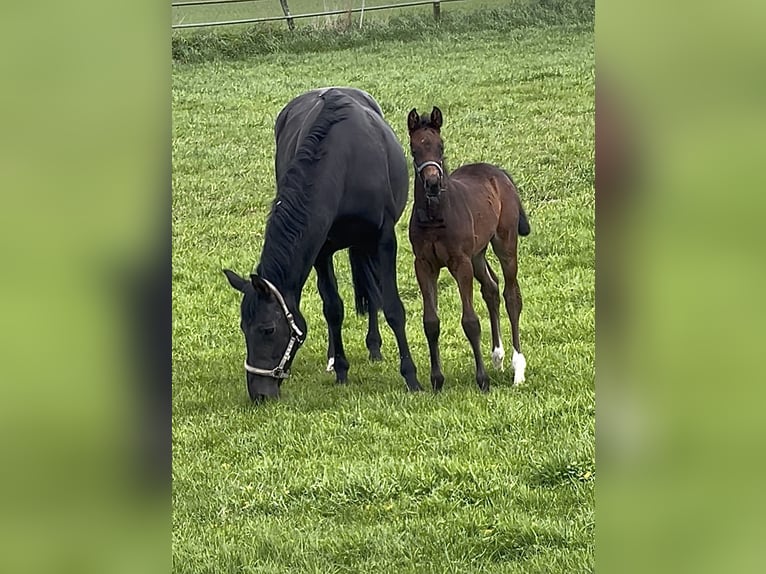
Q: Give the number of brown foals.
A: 1